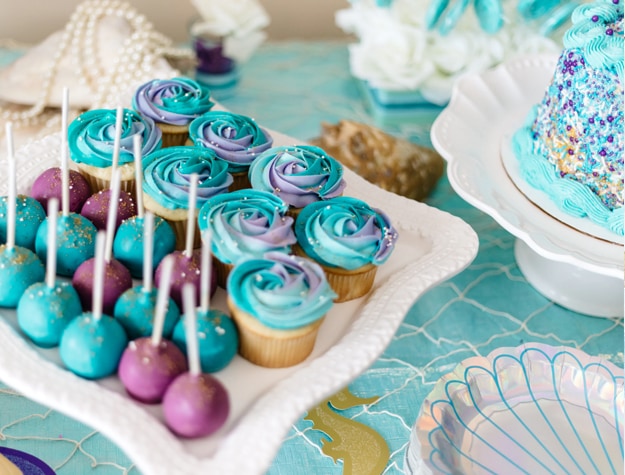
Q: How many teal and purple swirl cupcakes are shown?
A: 8